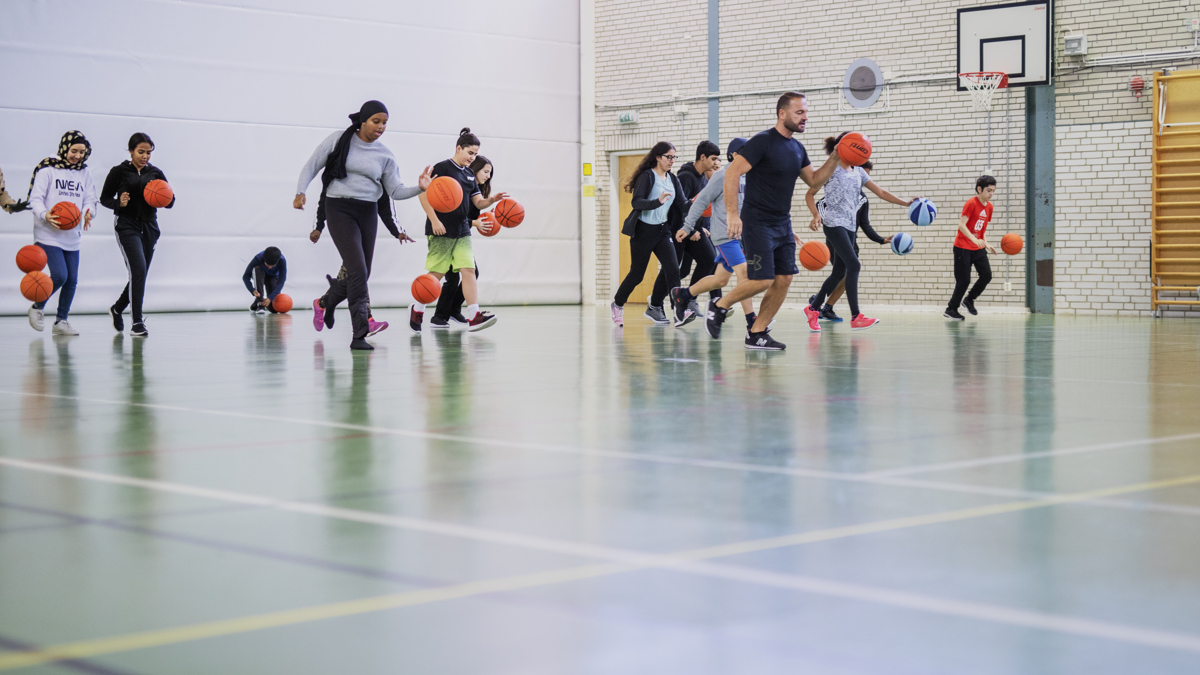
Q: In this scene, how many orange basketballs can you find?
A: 13